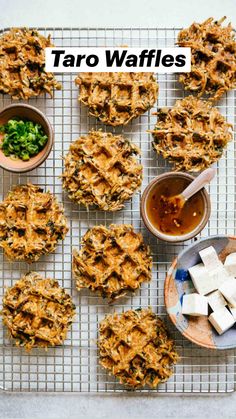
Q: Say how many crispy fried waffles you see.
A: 9